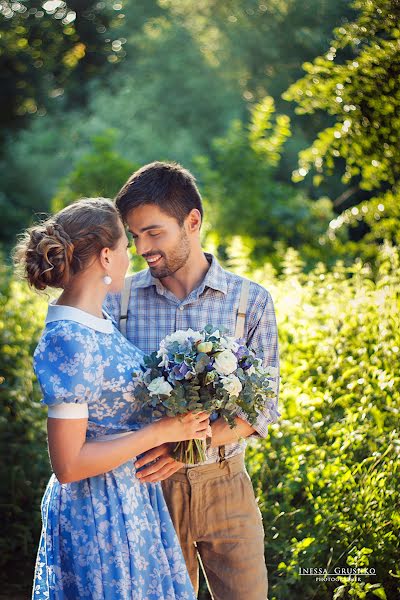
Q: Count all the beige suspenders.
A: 2